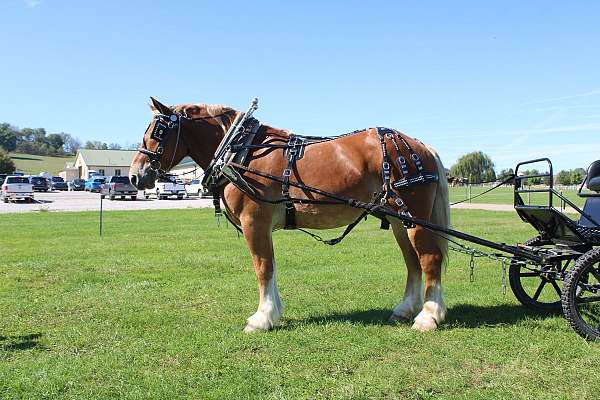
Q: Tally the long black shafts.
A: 1